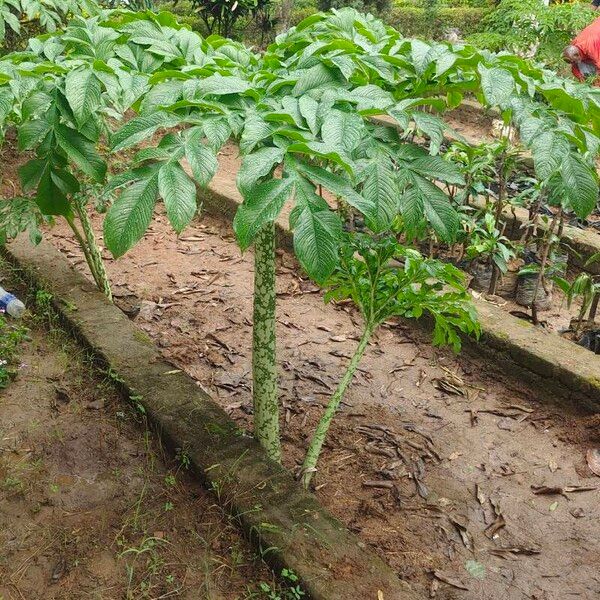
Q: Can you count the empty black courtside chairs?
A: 0